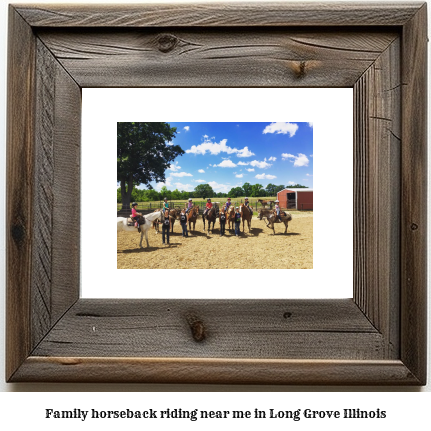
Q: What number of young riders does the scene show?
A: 7